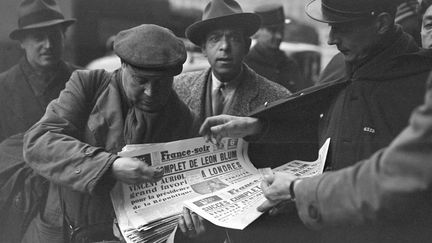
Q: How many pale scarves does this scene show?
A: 0